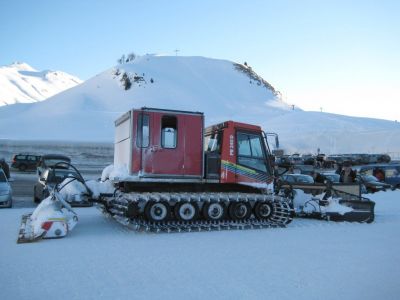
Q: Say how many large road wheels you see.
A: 5